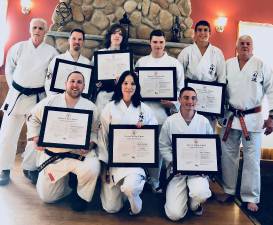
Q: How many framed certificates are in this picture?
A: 7